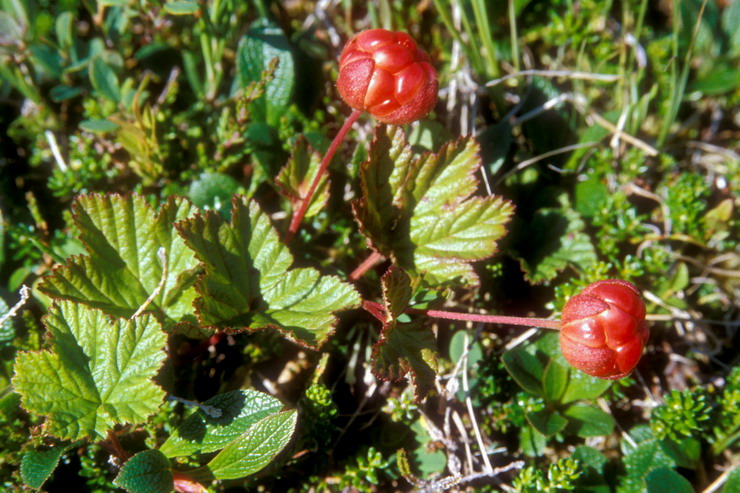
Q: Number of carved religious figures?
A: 0